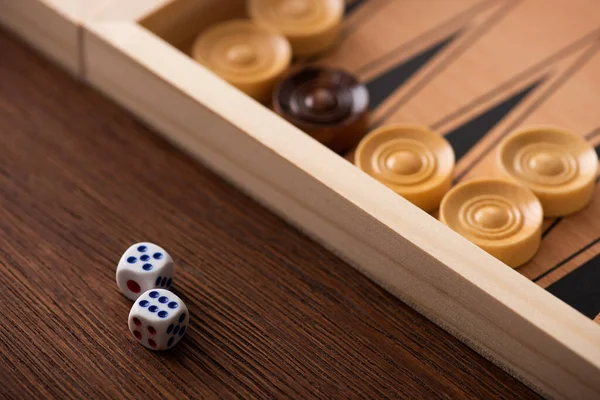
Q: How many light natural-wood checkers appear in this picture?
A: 5